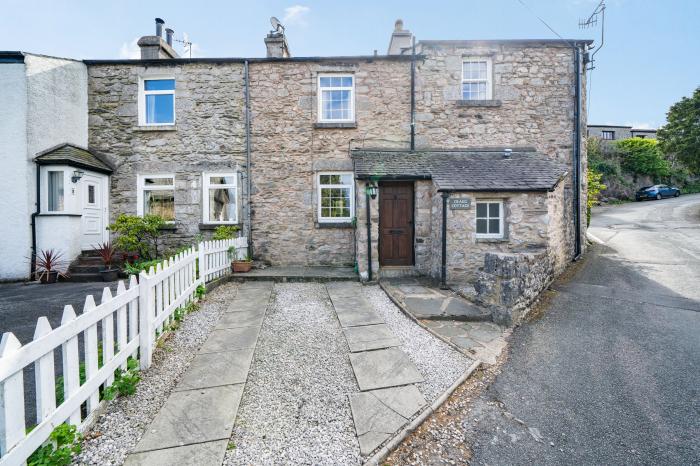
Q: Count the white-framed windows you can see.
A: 8